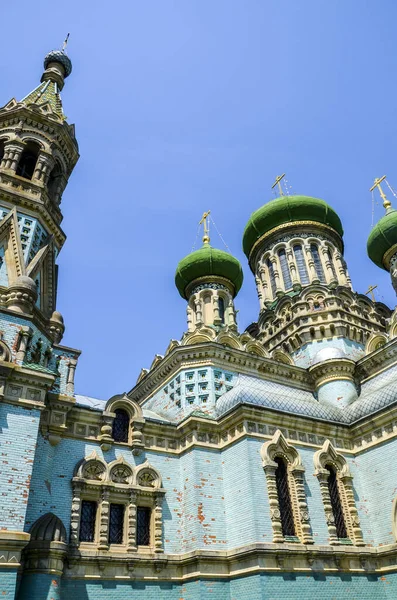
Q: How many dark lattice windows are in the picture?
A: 6